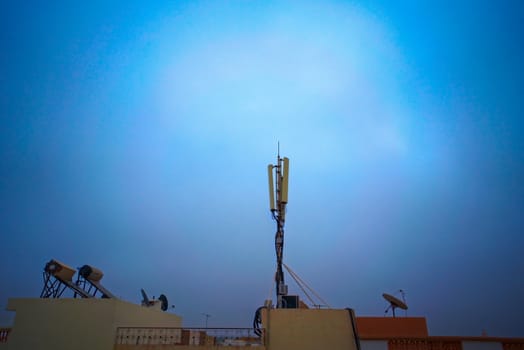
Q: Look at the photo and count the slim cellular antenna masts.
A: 1